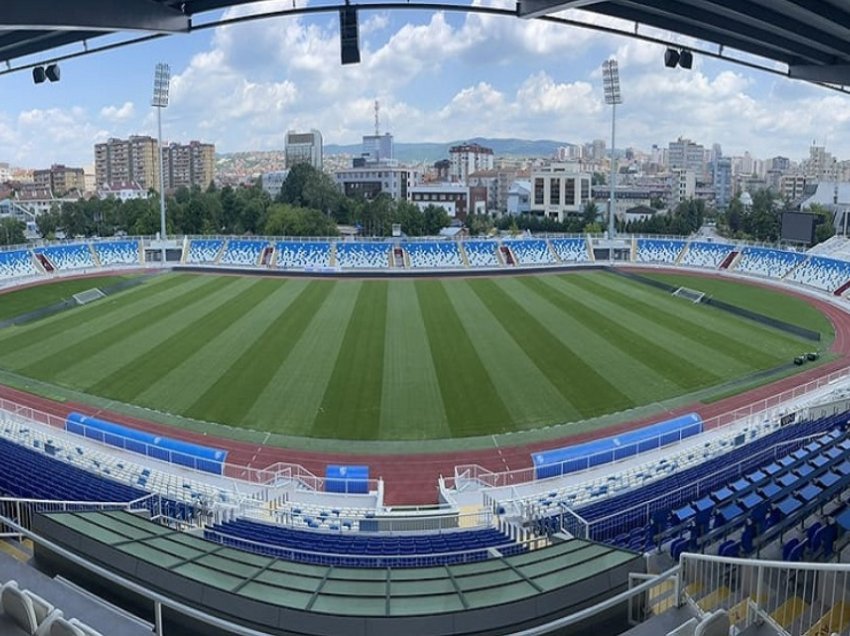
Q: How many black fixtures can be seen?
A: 5